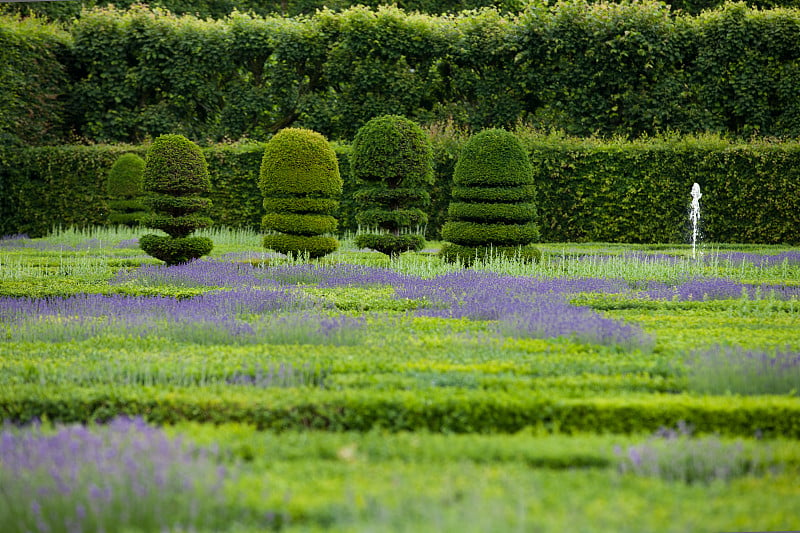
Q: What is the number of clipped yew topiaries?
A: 5